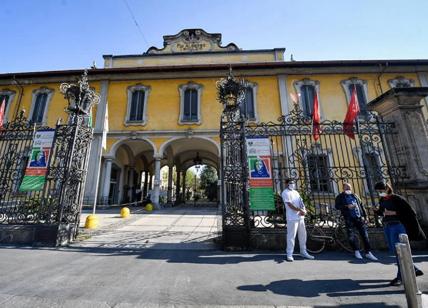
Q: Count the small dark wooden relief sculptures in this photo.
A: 0